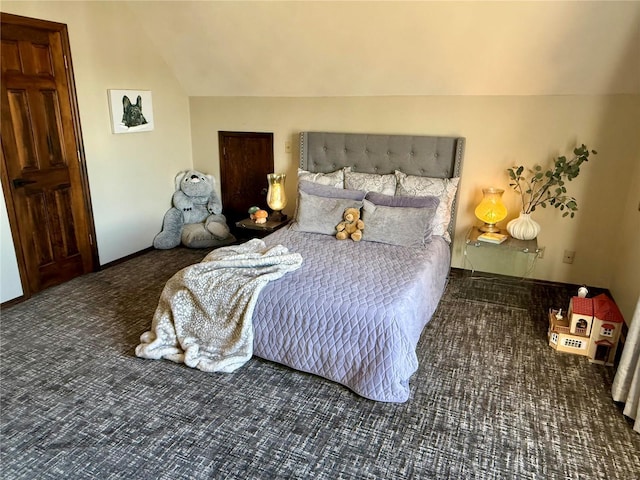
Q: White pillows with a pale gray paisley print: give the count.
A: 3